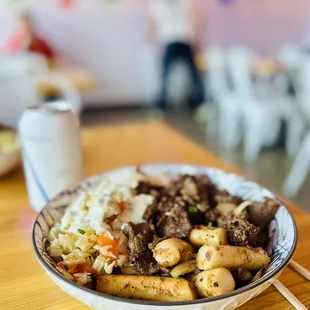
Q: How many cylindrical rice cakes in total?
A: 5